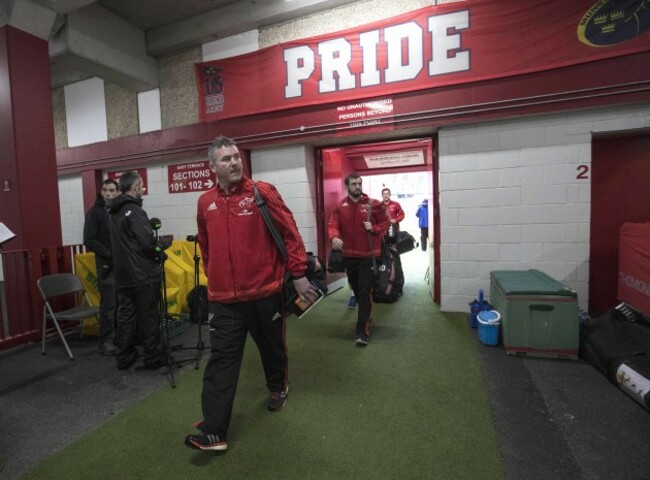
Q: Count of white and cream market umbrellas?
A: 0